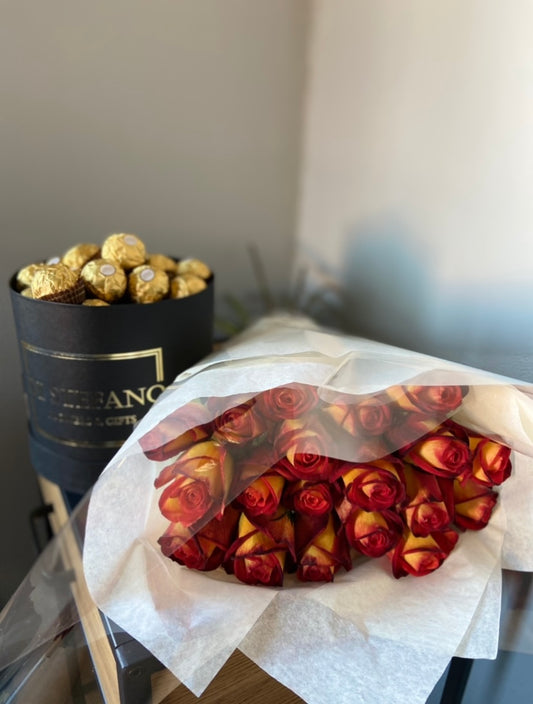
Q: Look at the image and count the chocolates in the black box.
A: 12